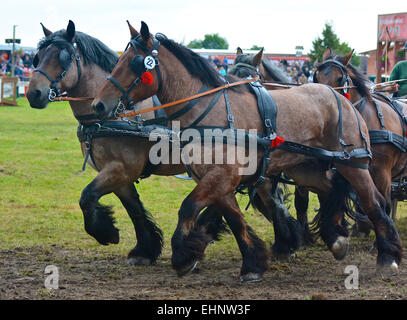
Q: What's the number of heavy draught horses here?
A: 4